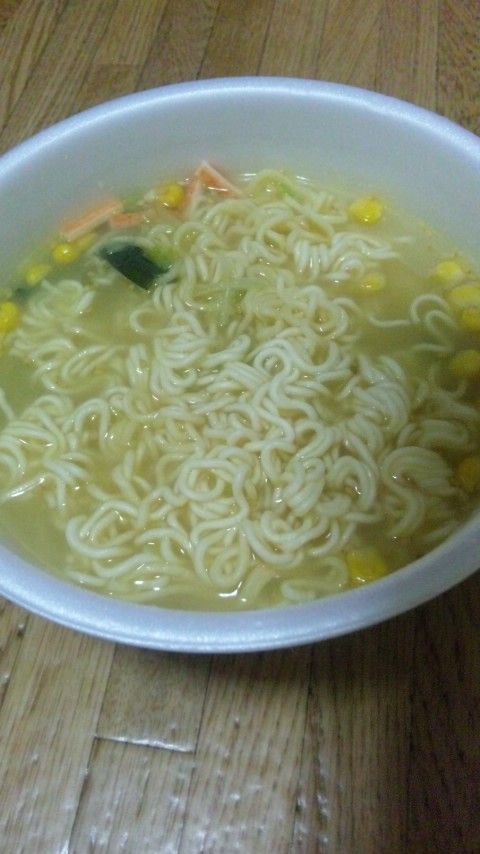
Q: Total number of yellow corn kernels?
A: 12